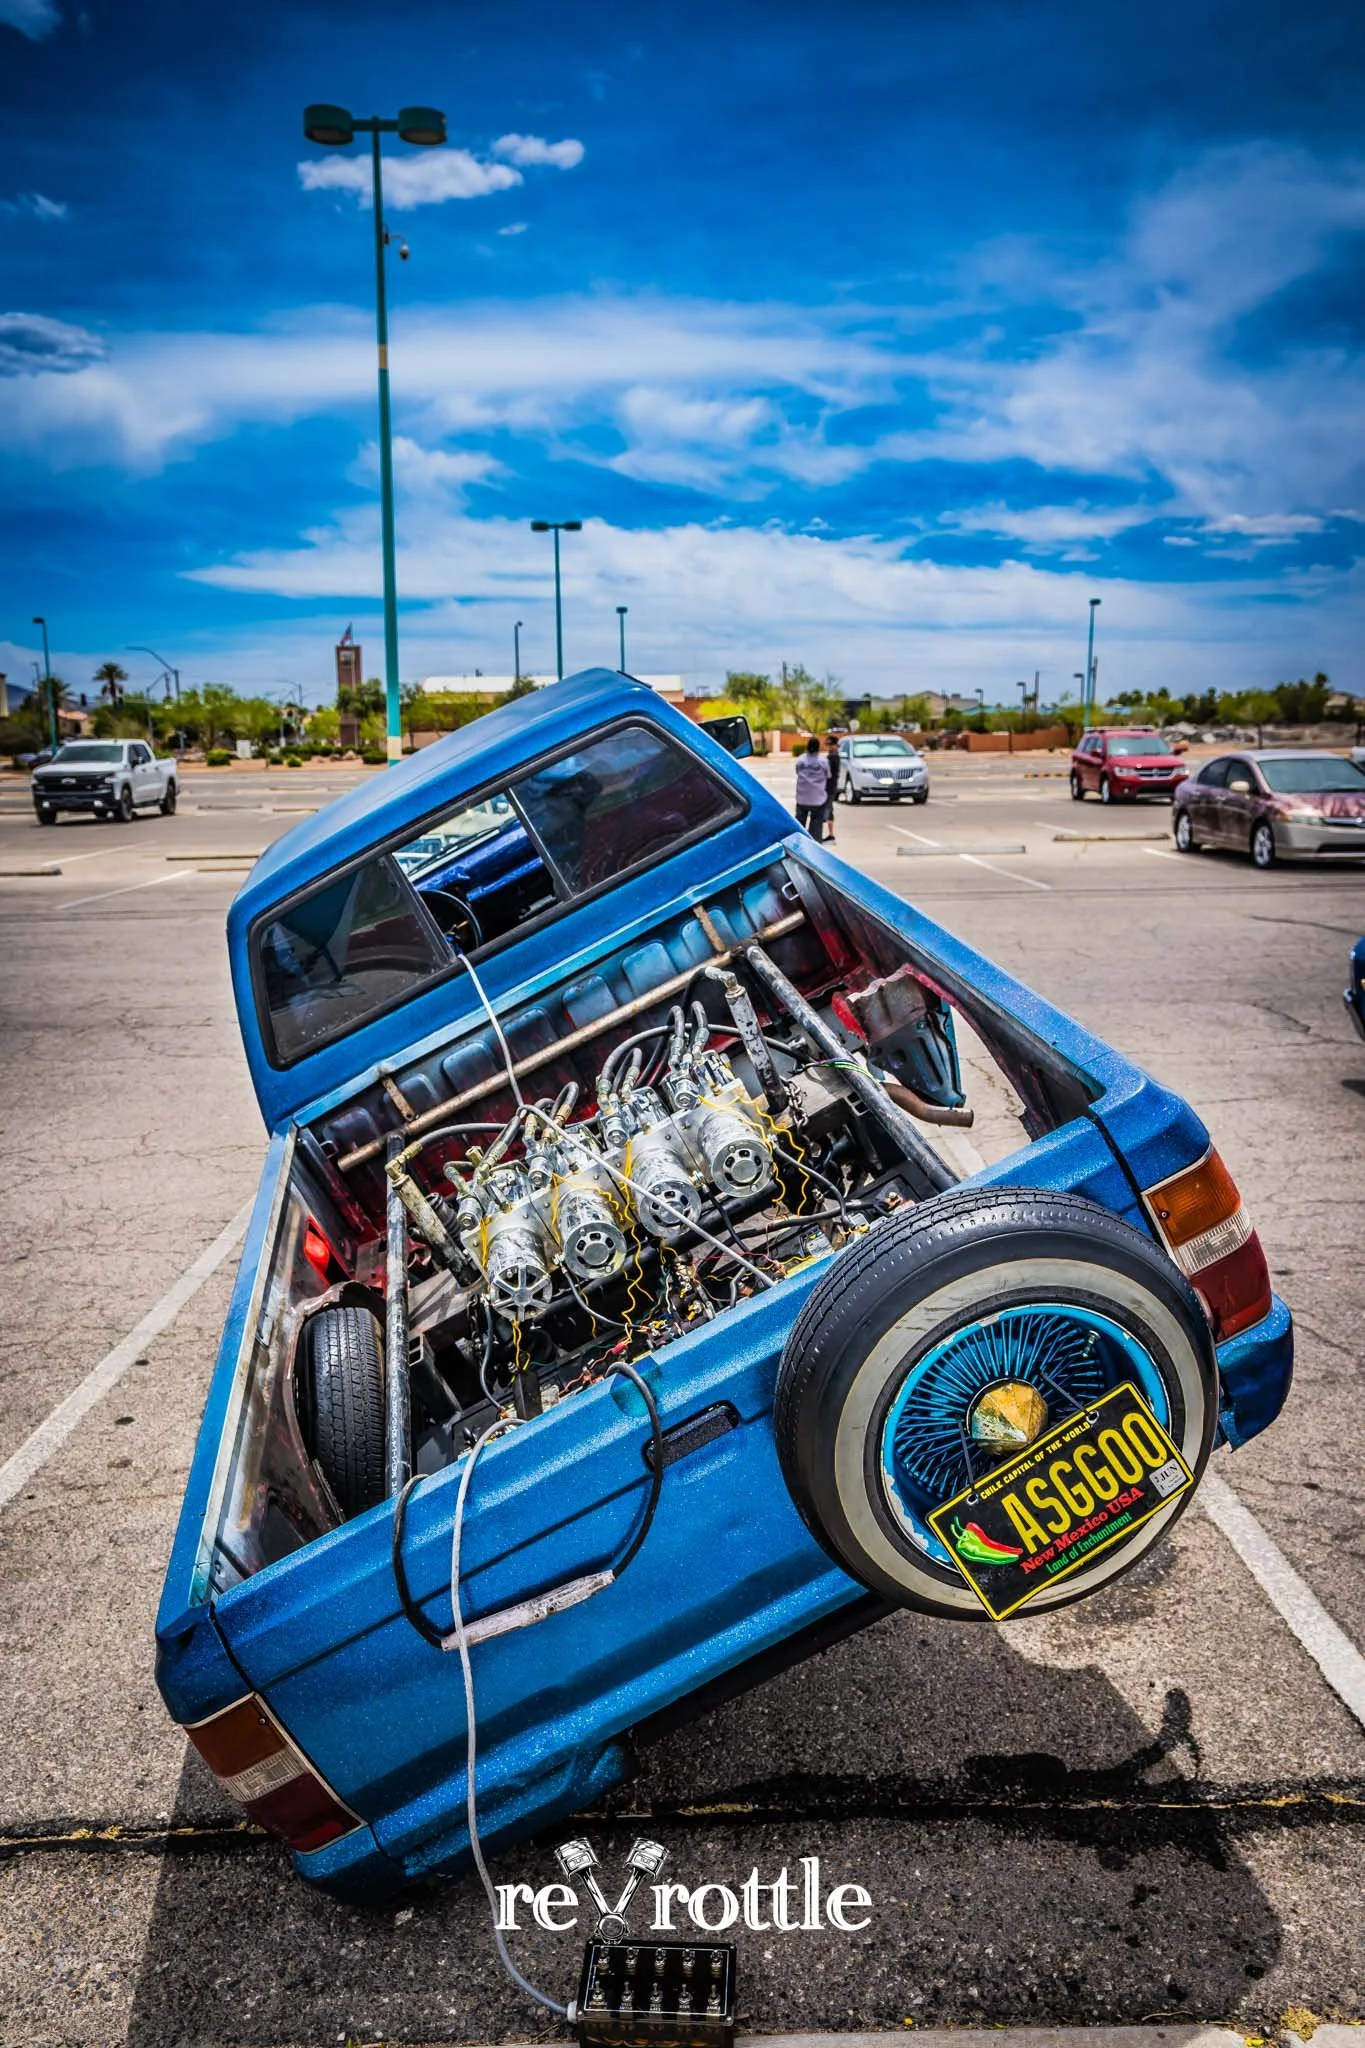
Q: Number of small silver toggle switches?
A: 10